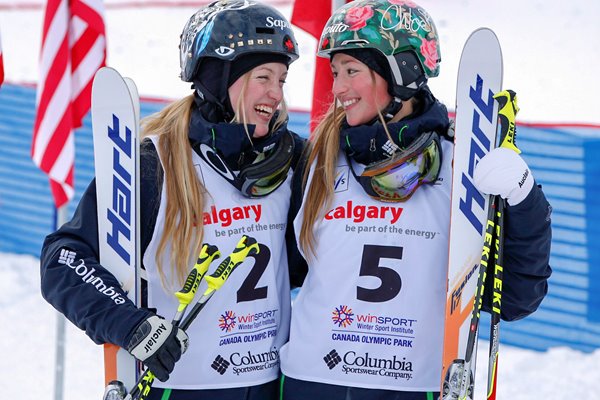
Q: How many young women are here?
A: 2